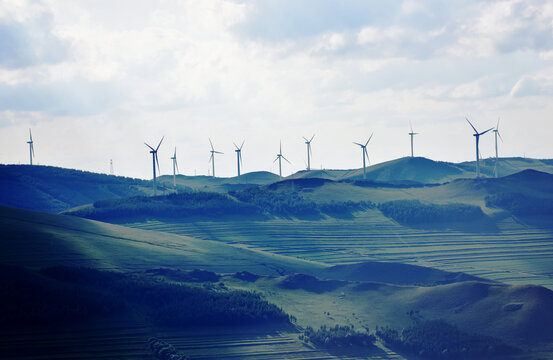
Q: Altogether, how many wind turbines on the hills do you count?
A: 11